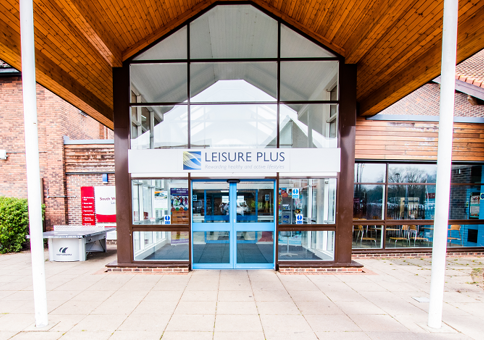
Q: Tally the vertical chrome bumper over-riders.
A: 0